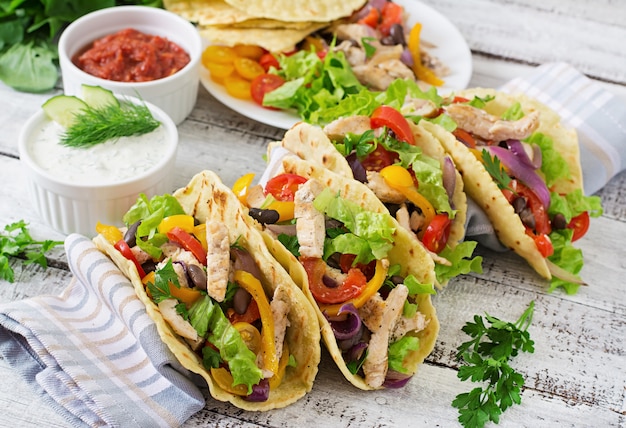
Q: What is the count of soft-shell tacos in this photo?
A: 4